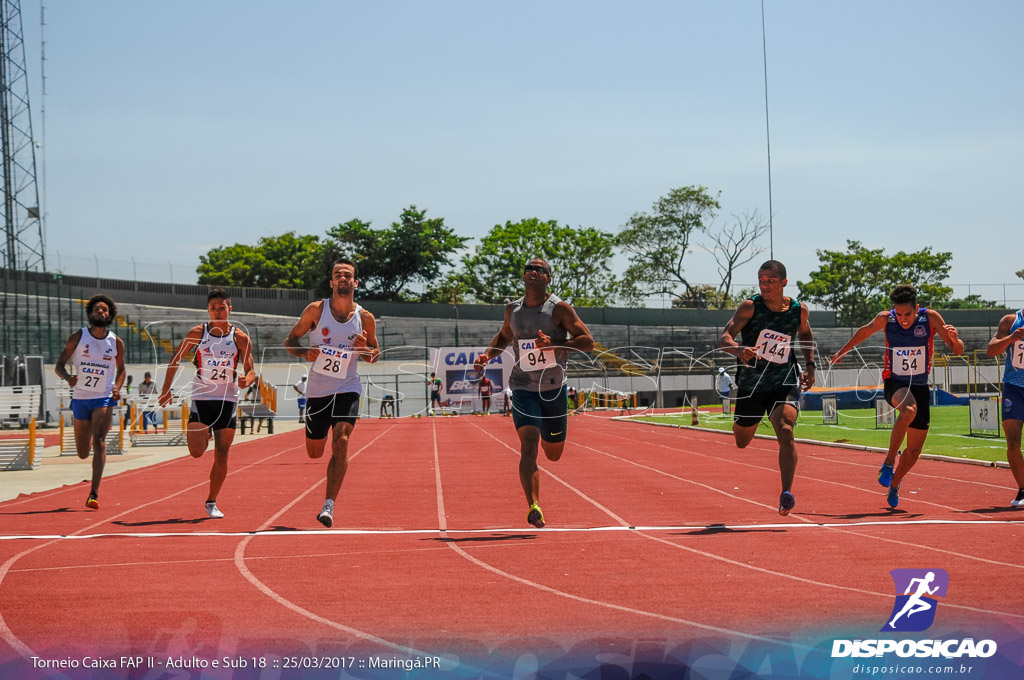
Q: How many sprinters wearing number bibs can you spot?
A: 7